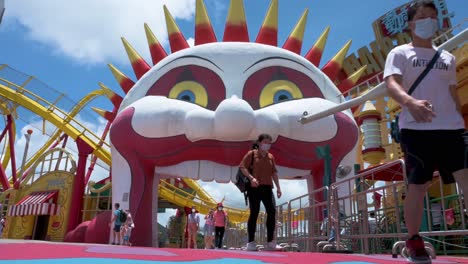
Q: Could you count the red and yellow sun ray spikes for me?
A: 13